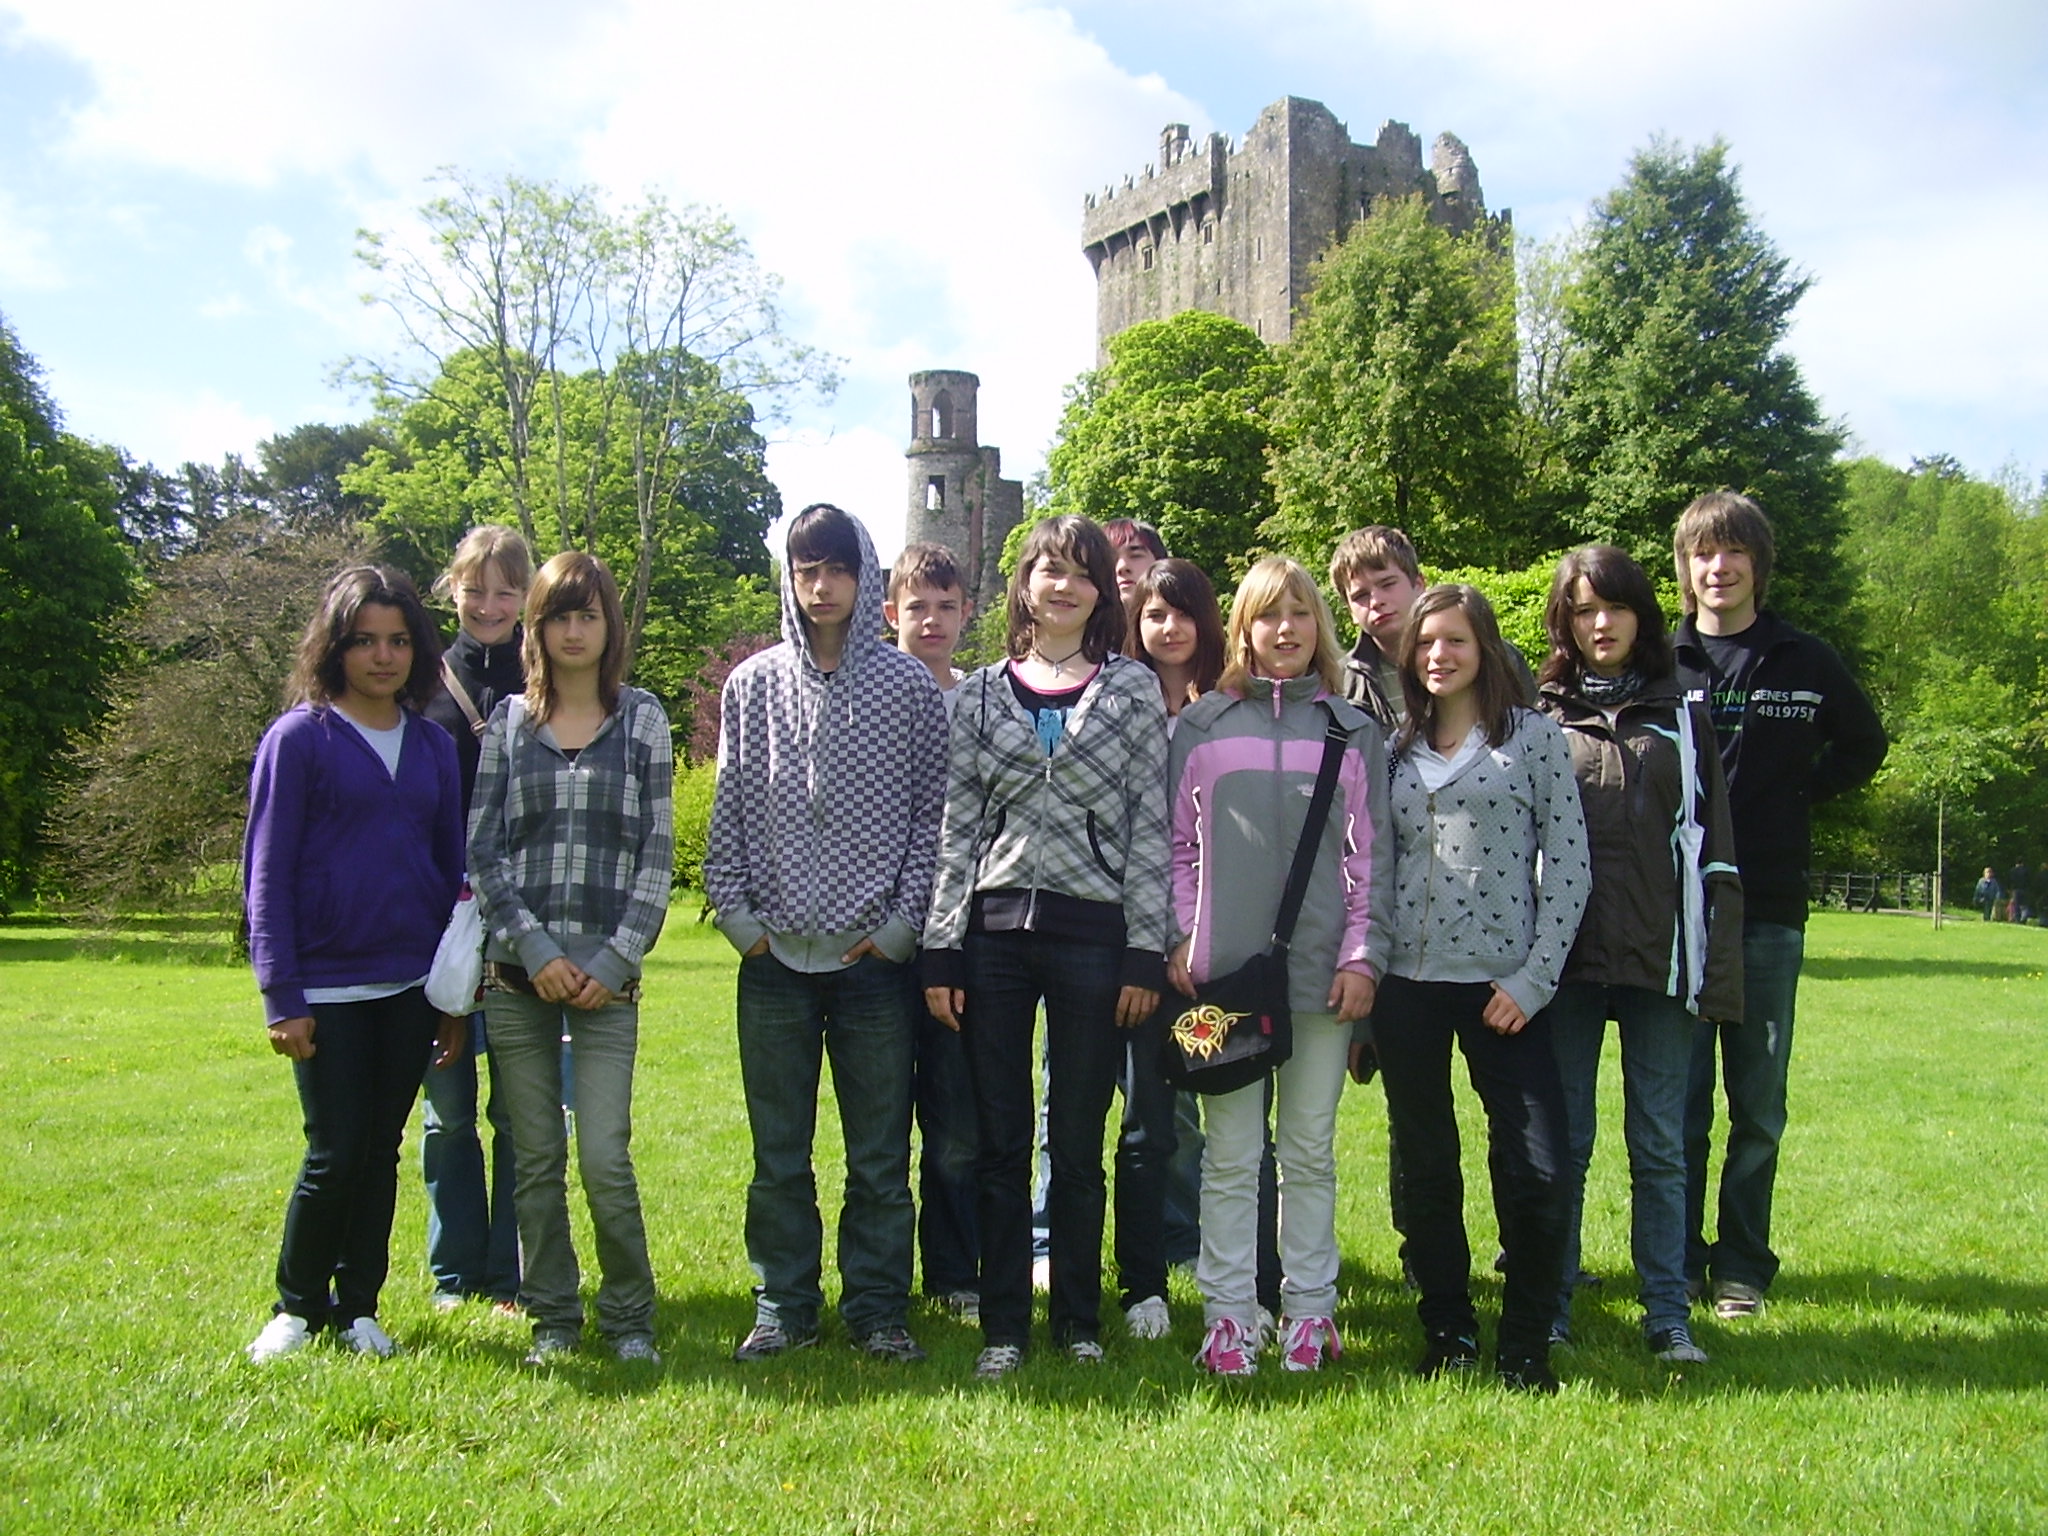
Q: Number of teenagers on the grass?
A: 13